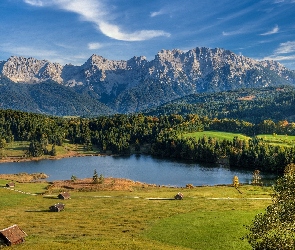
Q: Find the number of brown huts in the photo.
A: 5